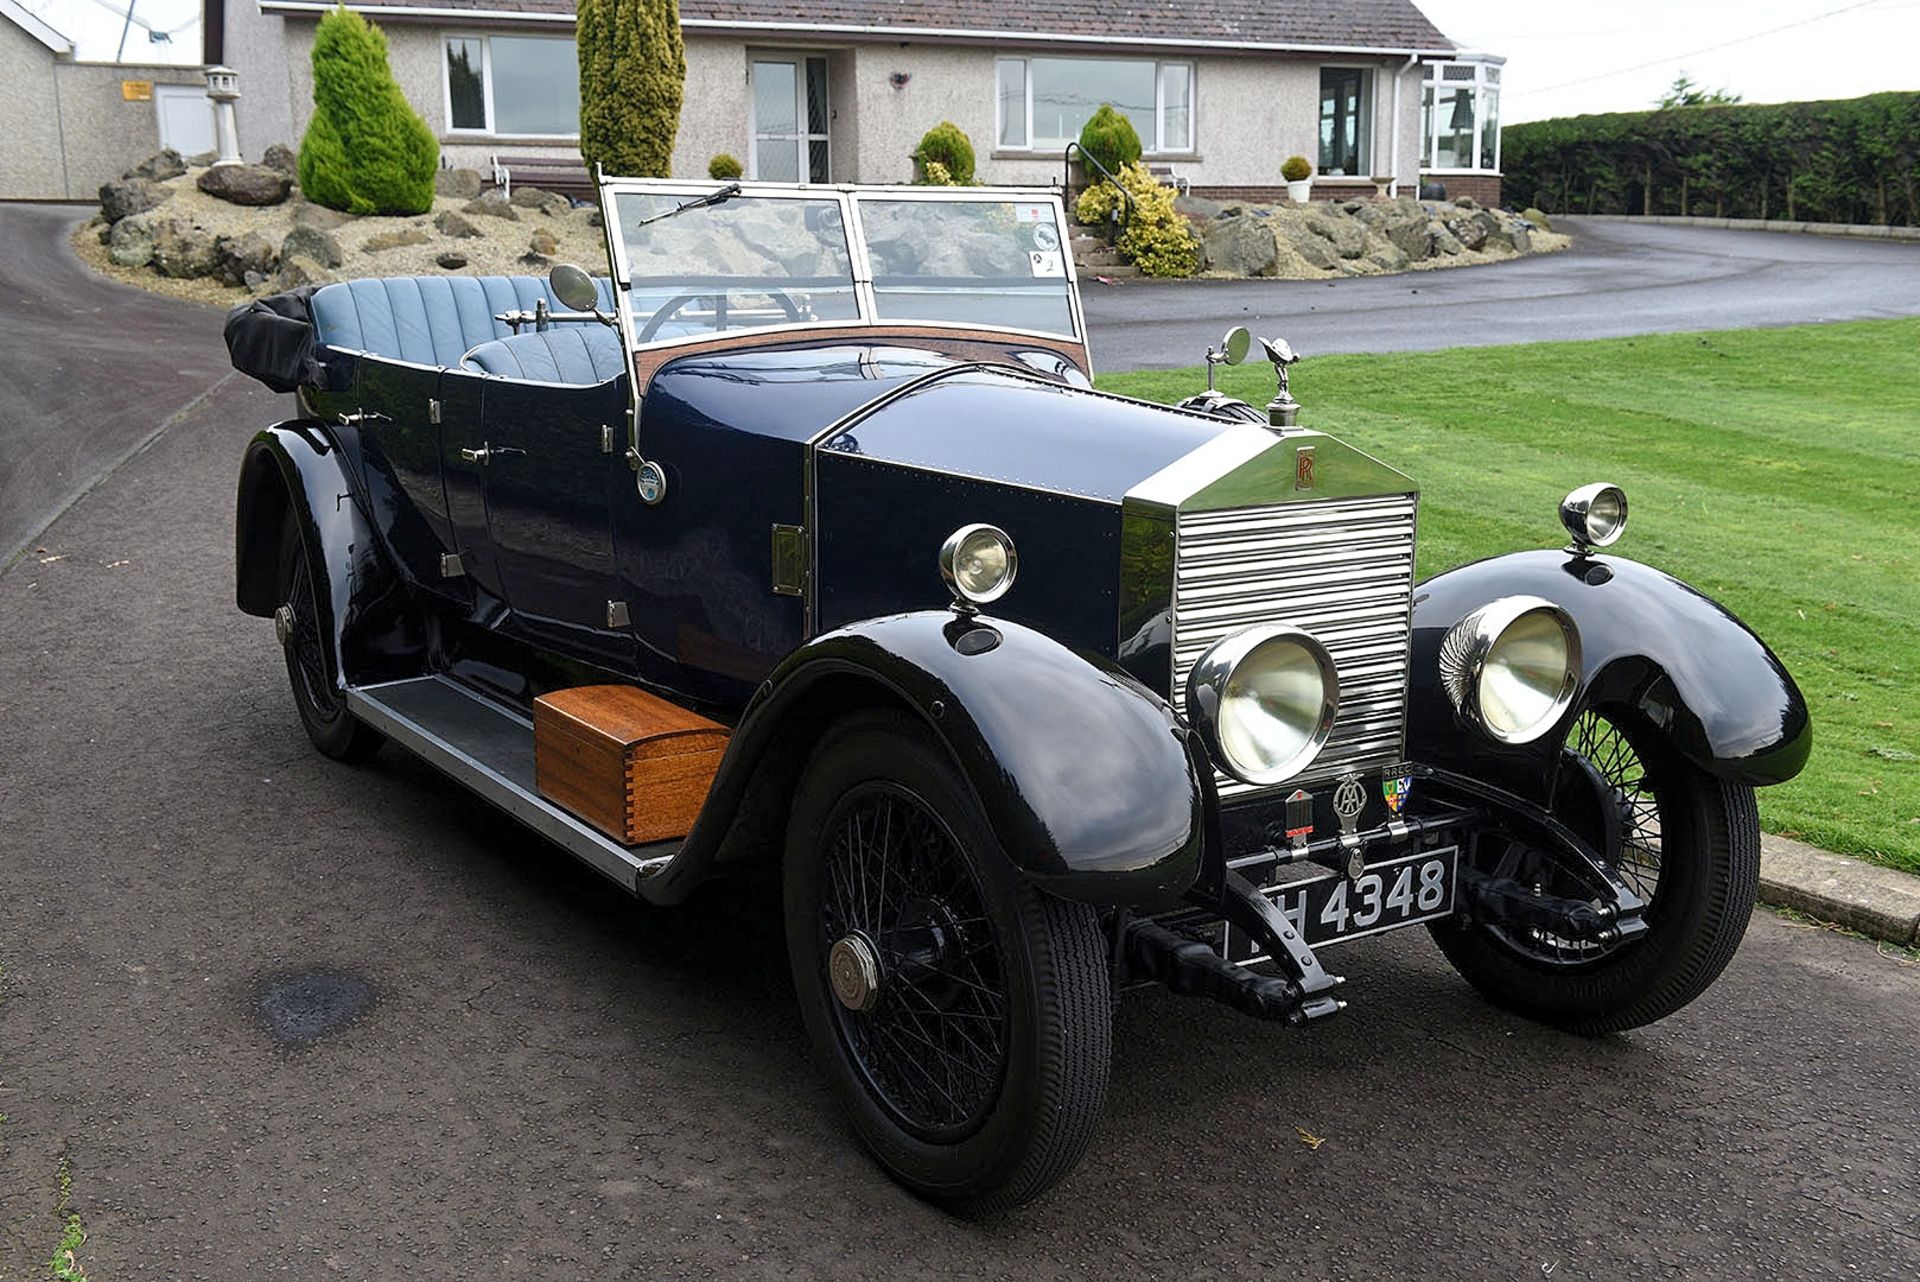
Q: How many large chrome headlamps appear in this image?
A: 2